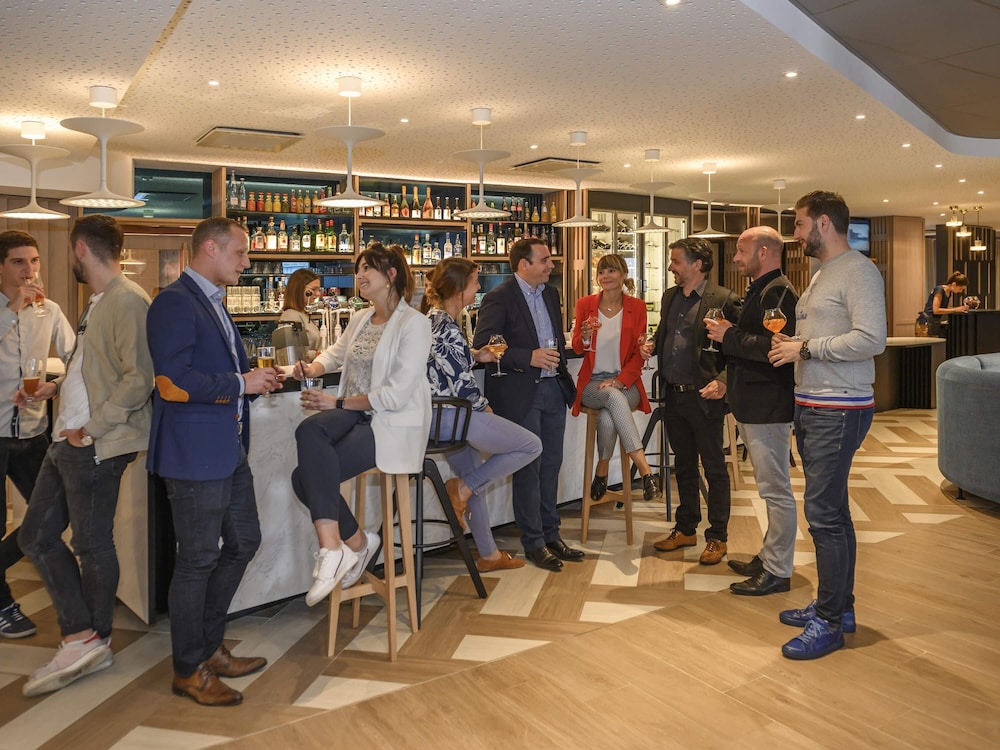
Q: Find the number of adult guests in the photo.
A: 10